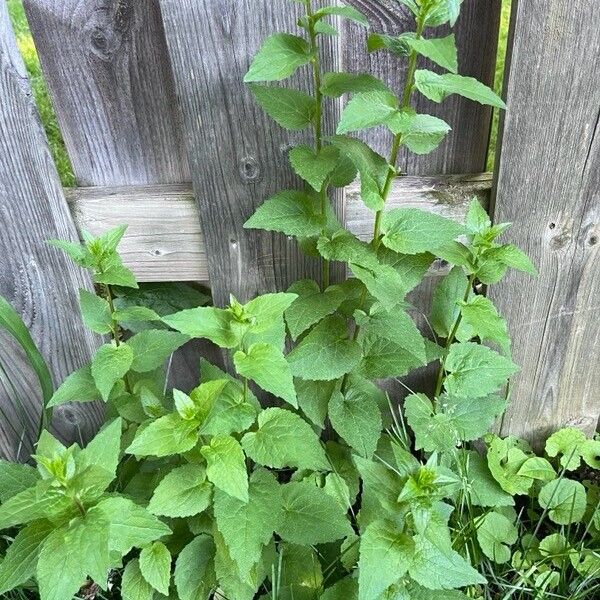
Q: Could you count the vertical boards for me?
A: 5